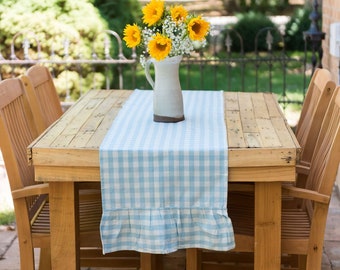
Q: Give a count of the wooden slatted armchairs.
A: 4